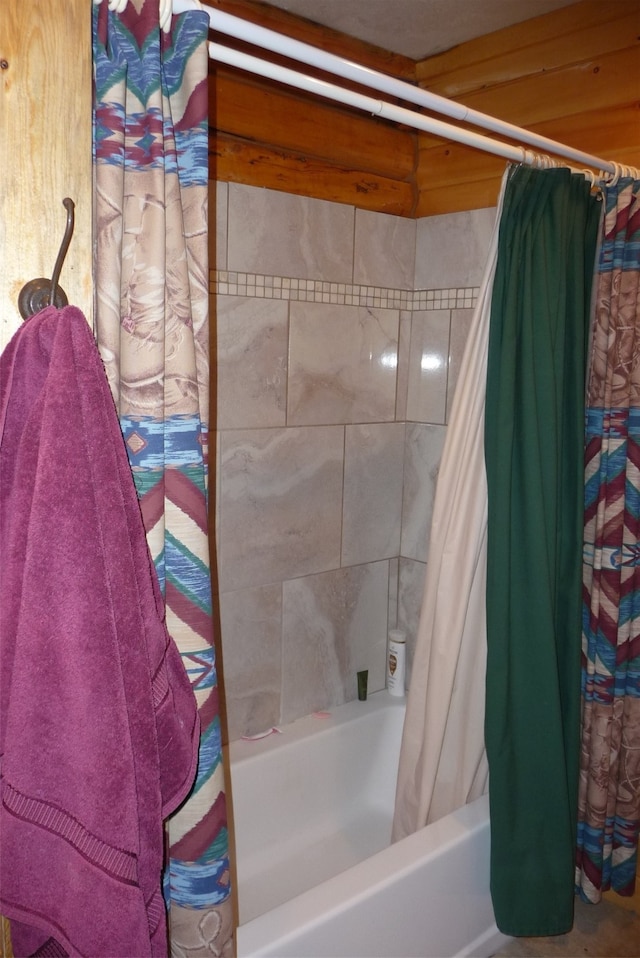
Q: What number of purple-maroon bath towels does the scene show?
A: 1